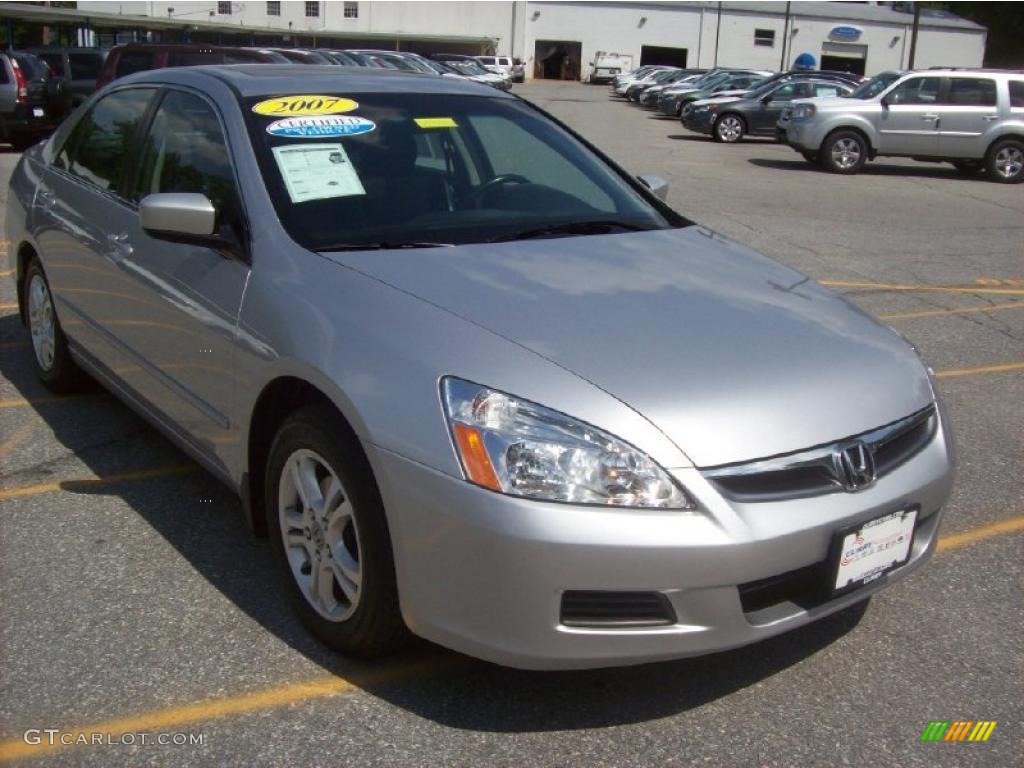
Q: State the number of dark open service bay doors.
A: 3